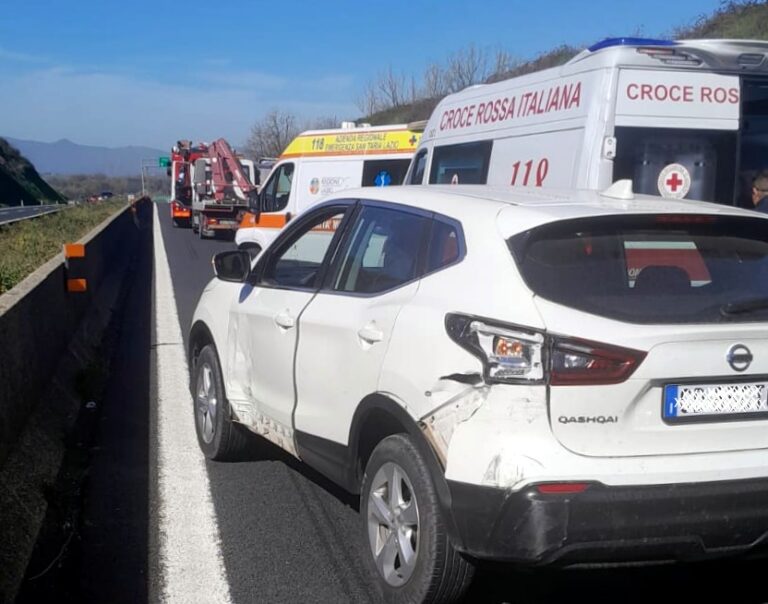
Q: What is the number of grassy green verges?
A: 1